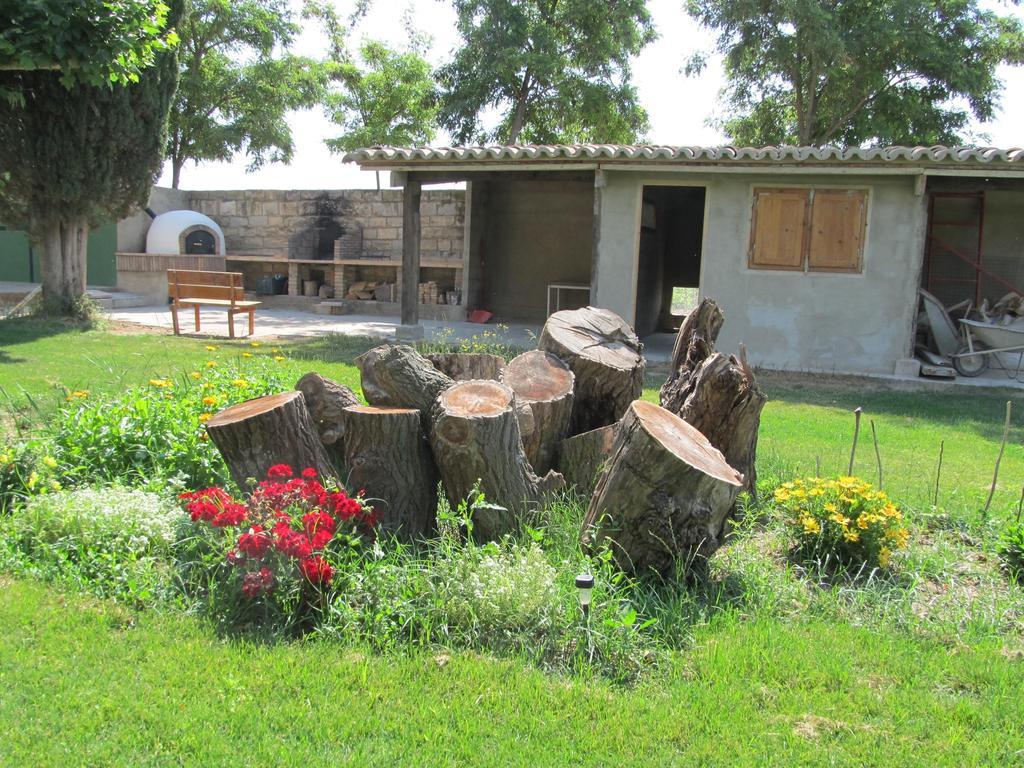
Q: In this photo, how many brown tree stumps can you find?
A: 11